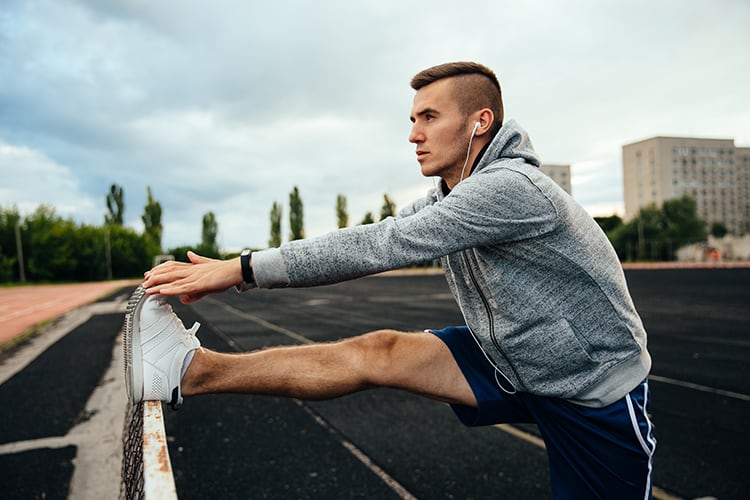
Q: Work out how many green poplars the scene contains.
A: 8